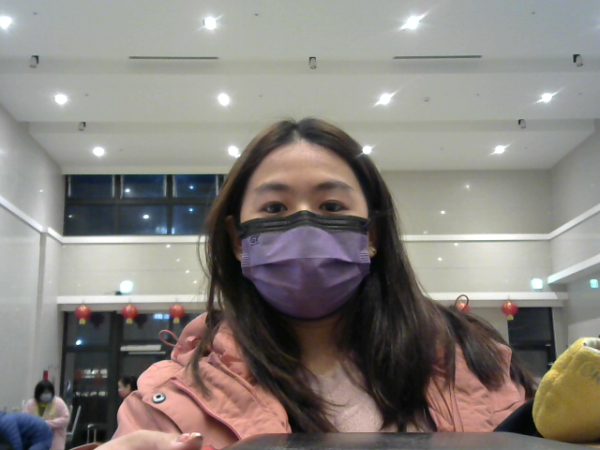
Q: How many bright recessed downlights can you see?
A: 11